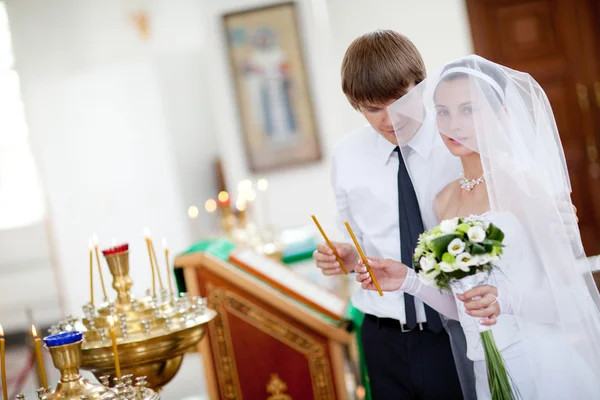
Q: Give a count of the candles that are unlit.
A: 2